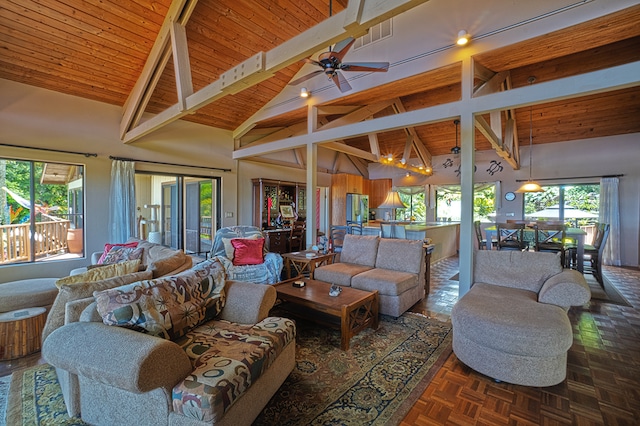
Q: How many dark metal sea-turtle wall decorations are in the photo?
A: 3